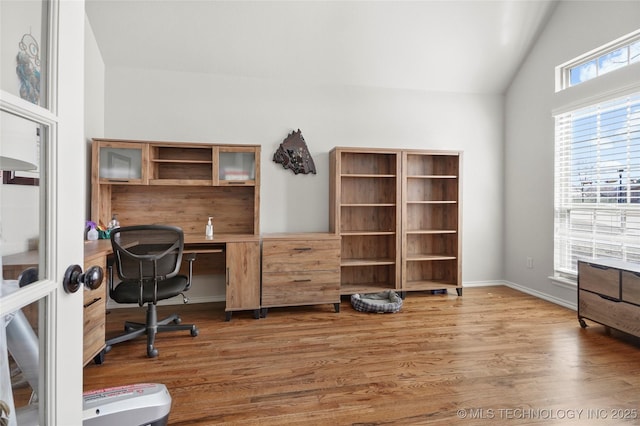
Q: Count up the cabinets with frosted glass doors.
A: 2